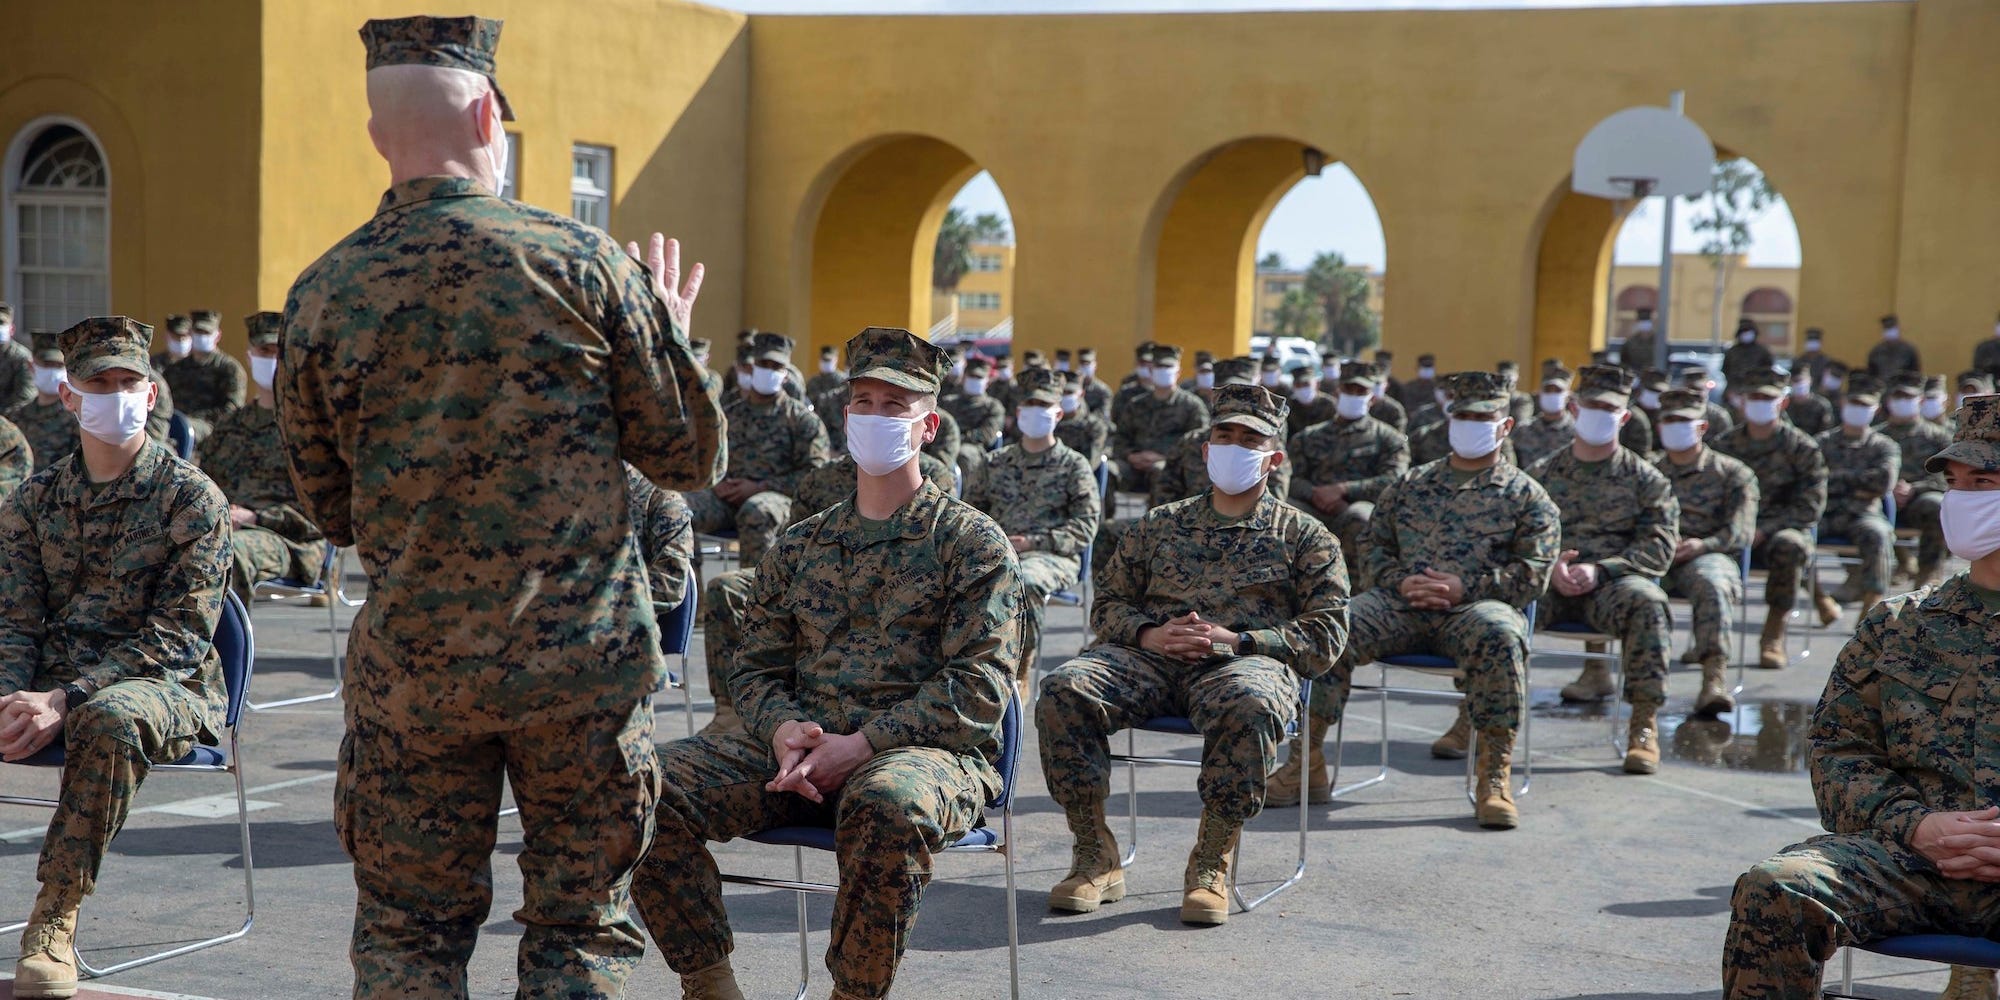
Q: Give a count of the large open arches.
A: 3